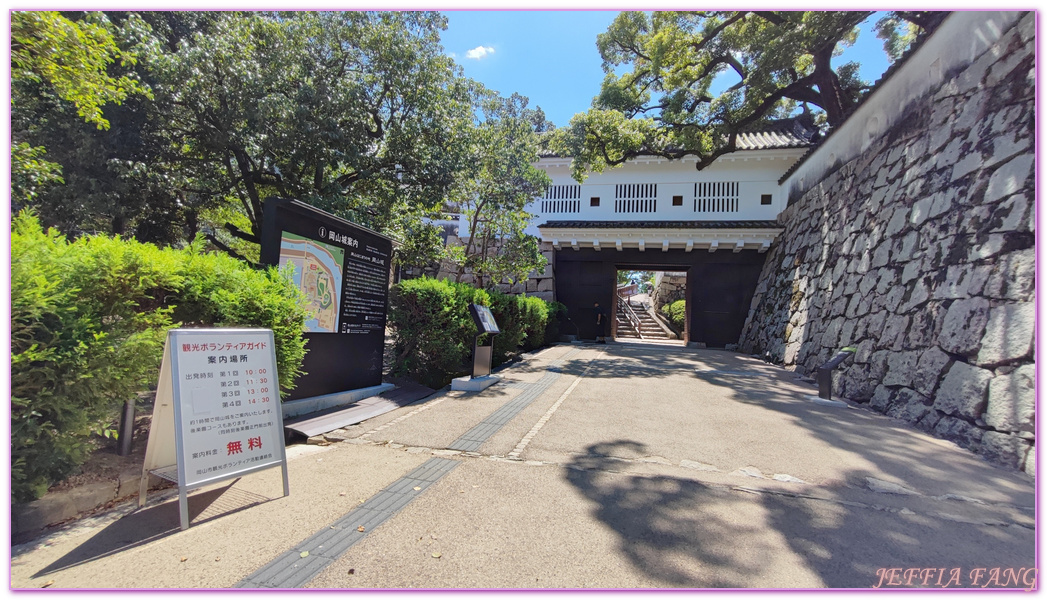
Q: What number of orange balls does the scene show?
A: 0